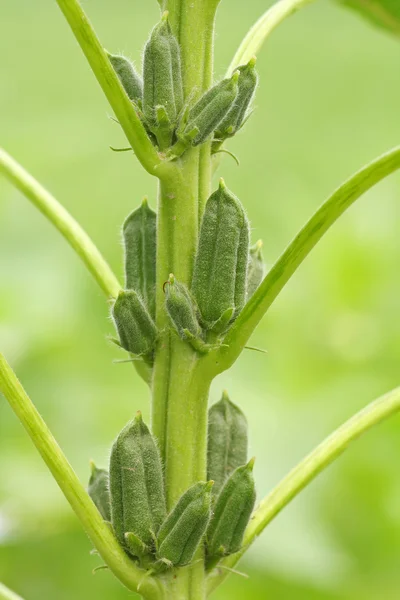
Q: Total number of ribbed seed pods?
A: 14